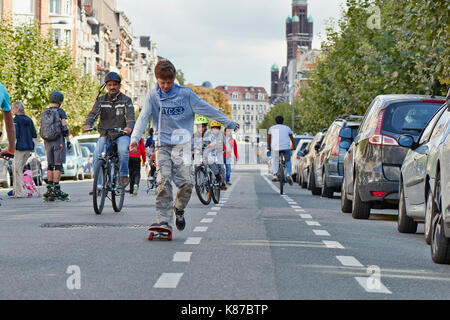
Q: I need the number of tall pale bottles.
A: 0